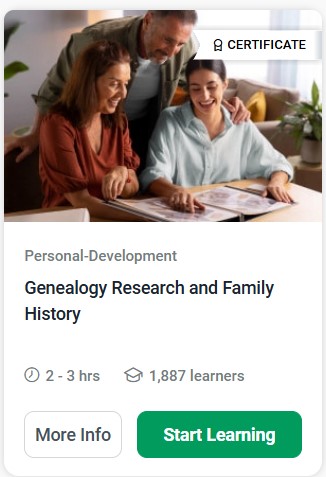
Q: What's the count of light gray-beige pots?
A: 1